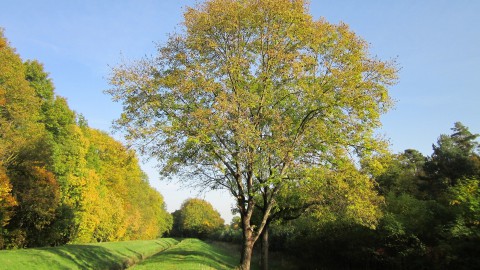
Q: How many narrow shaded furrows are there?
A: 1